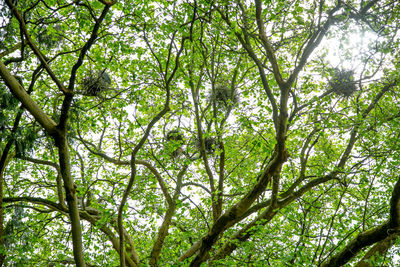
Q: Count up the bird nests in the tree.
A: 5